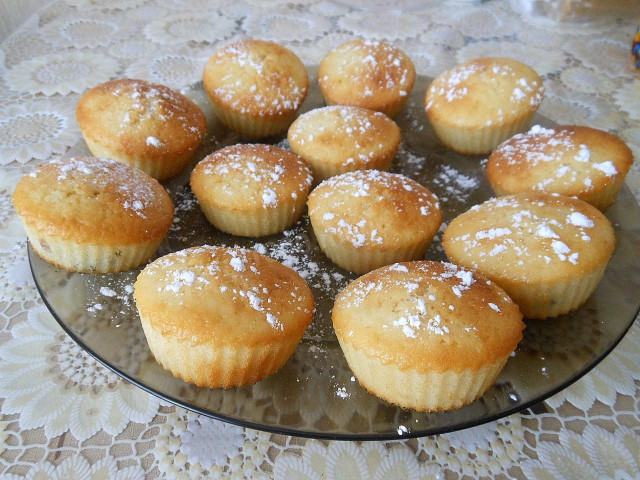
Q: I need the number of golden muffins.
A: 12